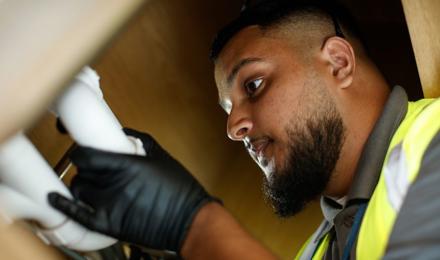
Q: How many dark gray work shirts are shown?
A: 1